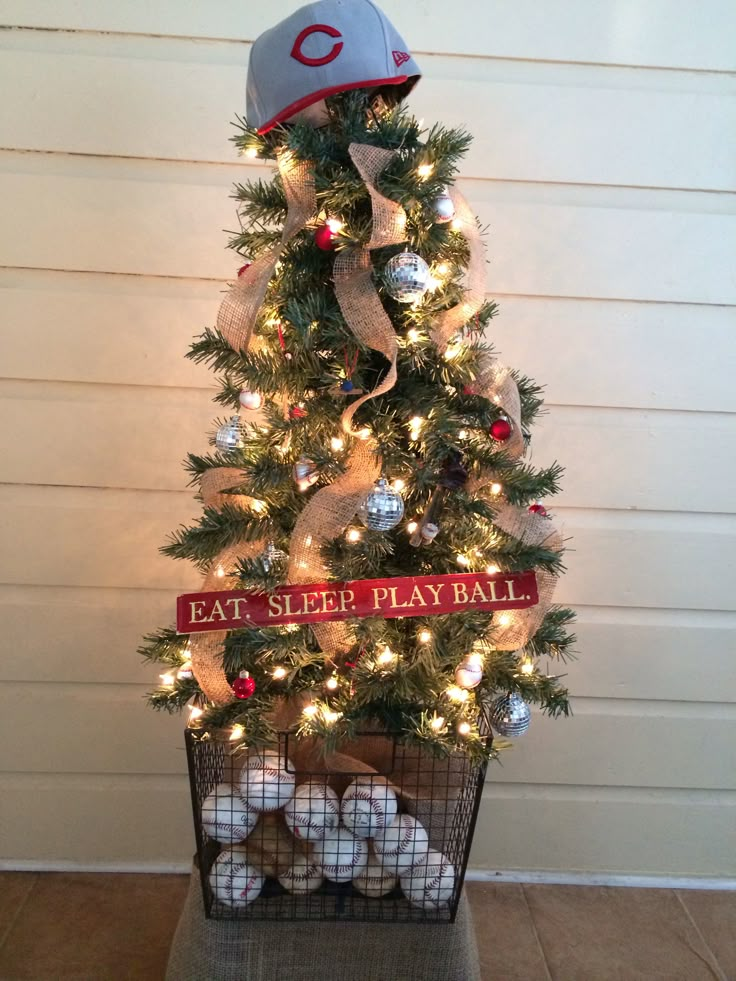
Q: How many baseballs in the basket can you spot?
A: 11